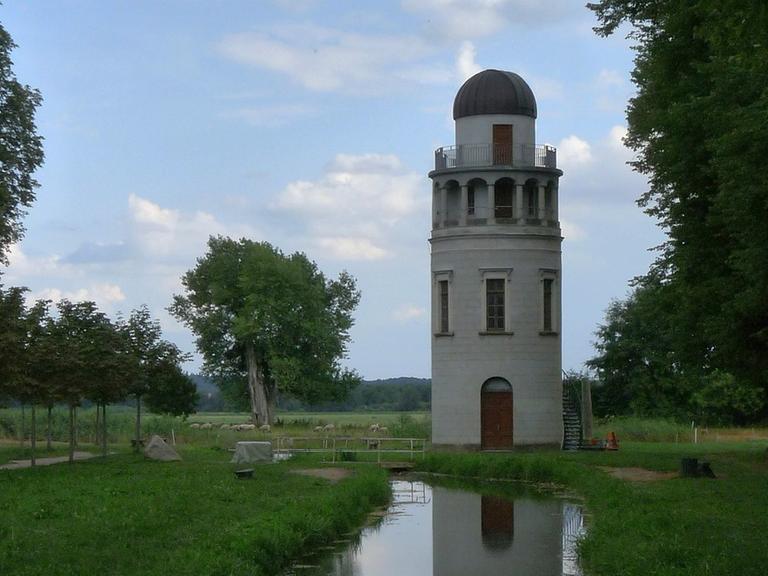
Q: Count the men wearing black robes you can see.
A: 0